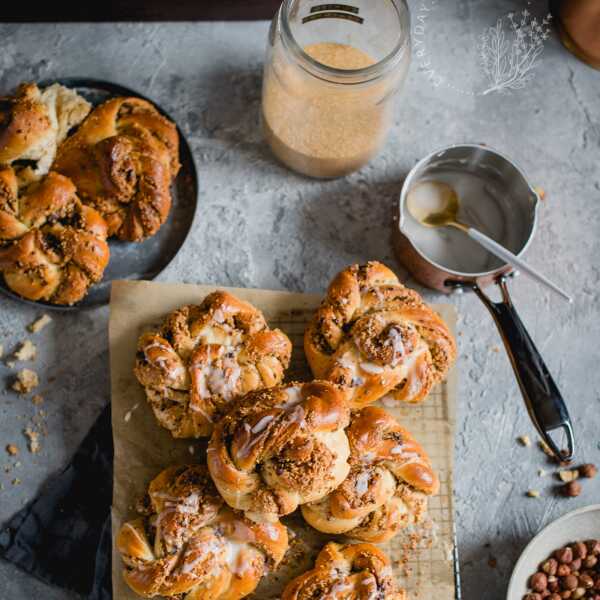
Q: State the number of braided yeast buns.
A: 9